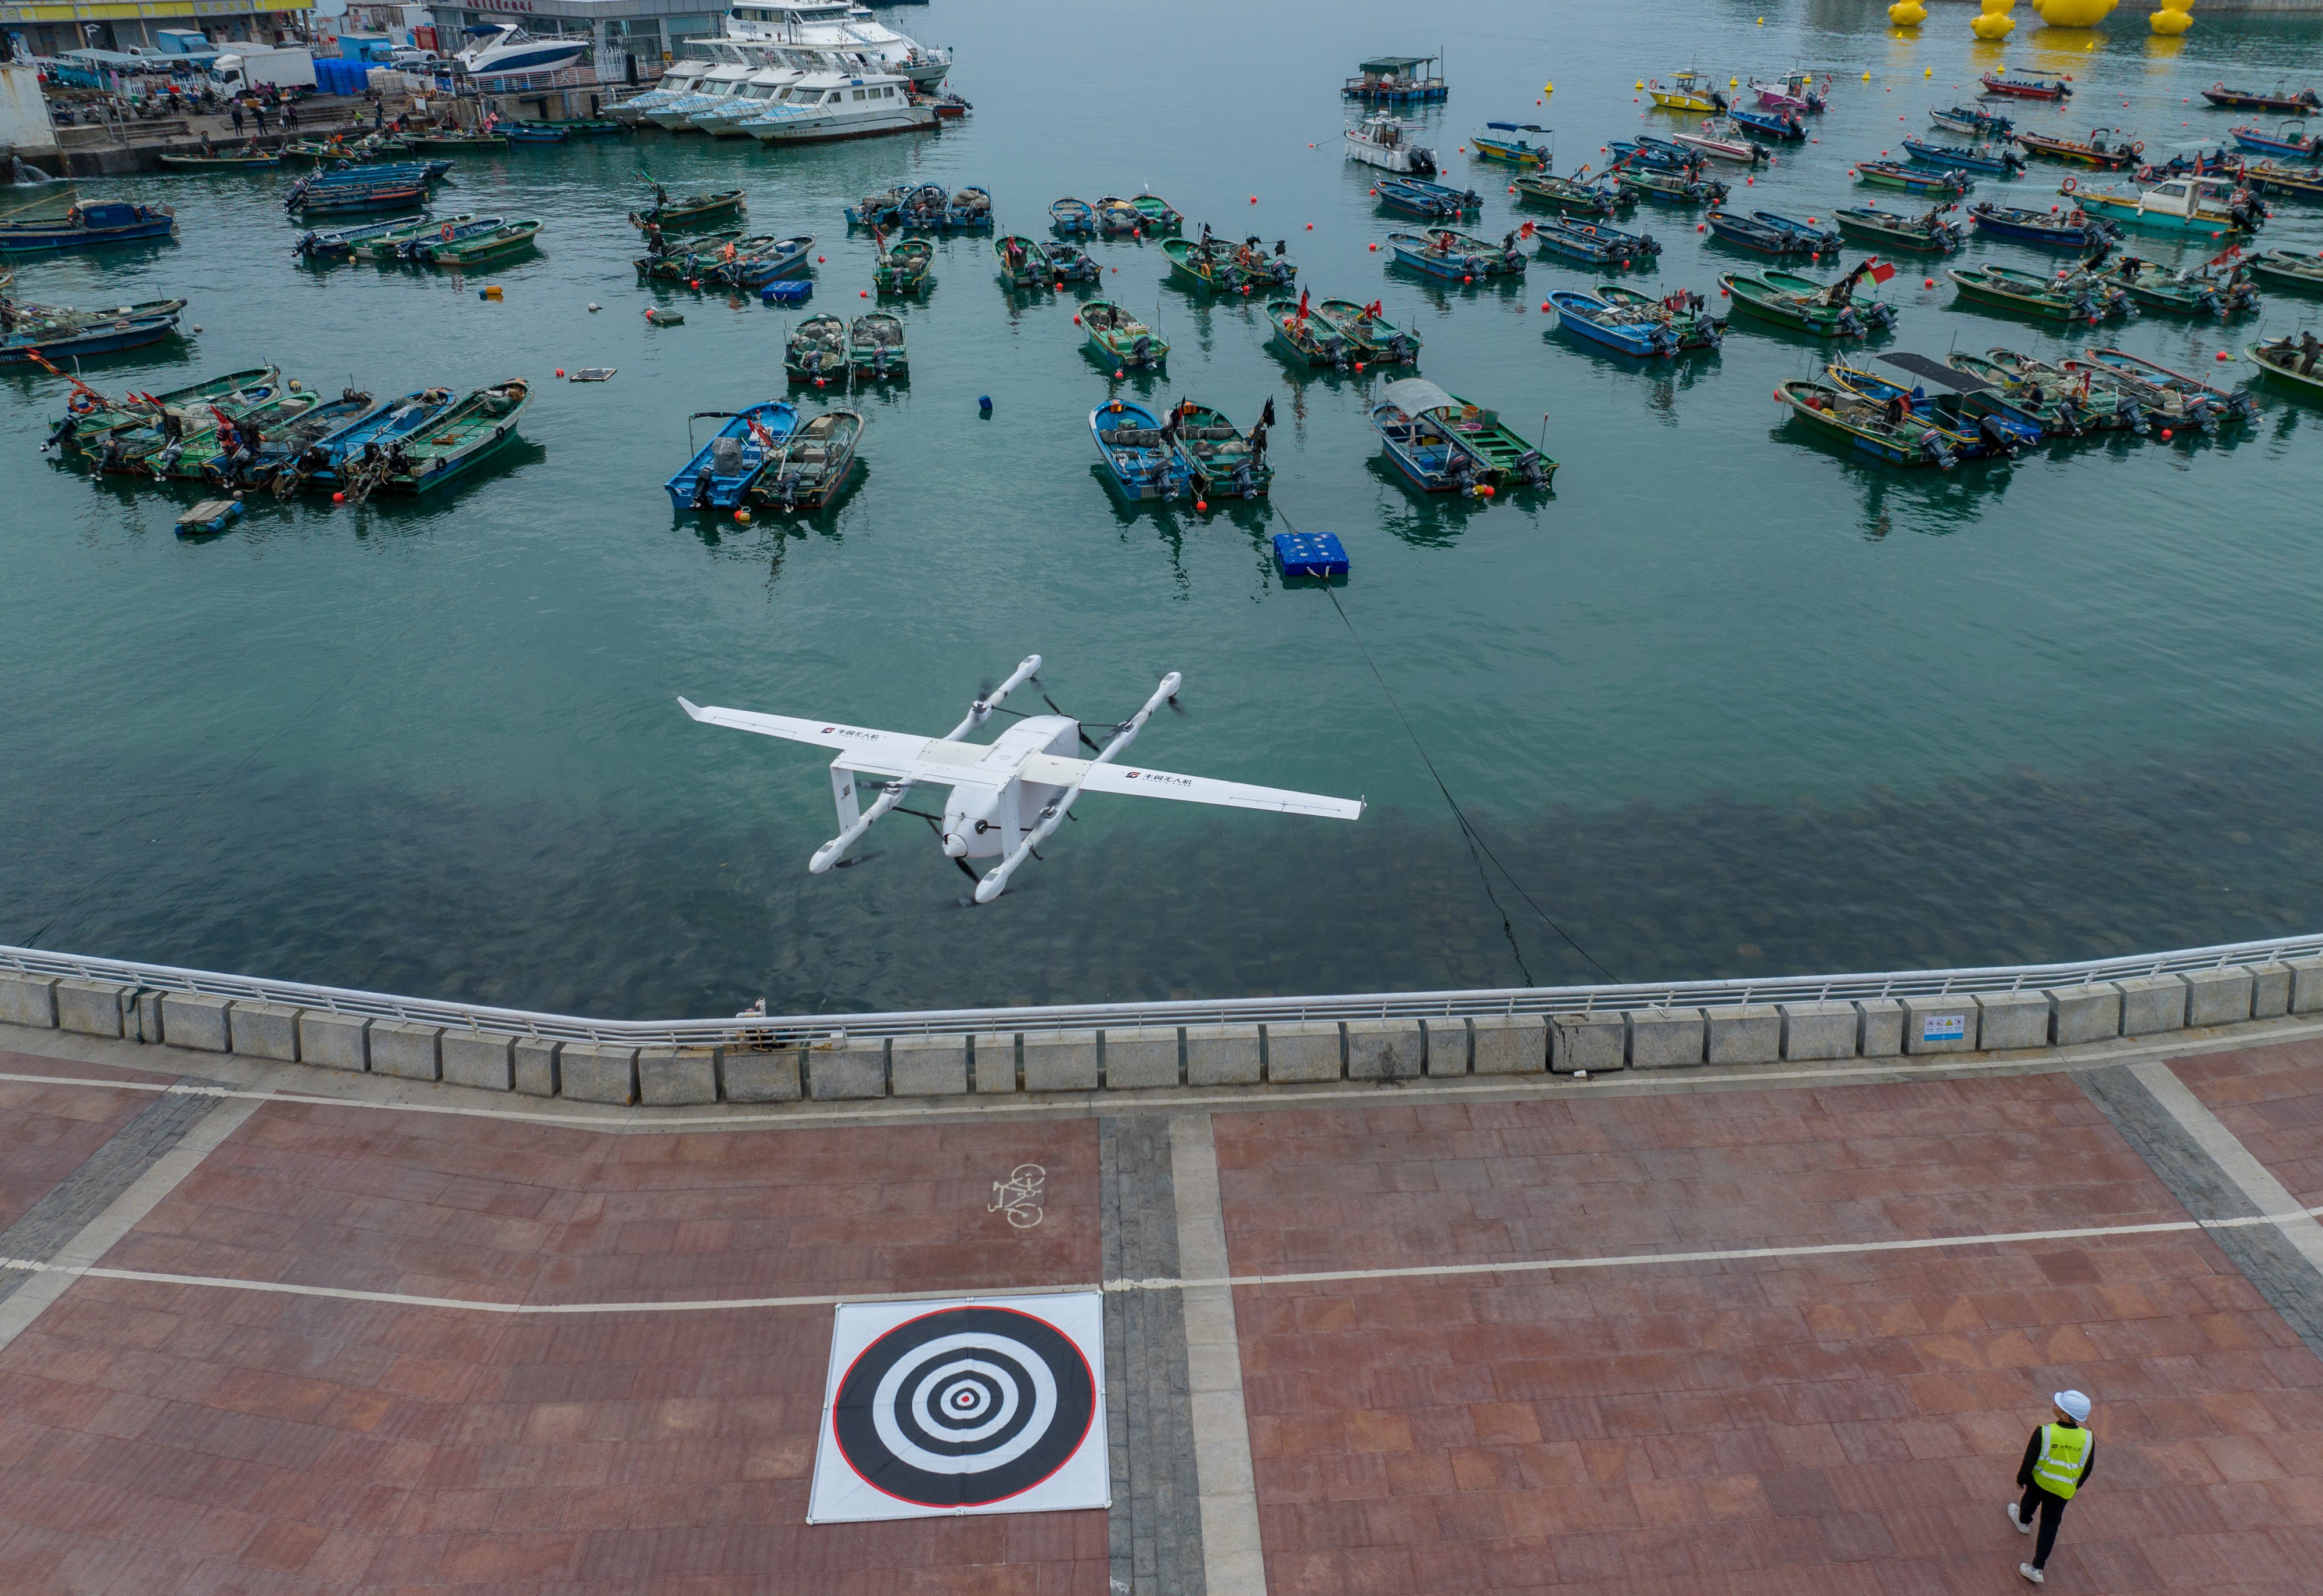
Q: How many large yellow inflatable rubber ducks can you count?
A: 4